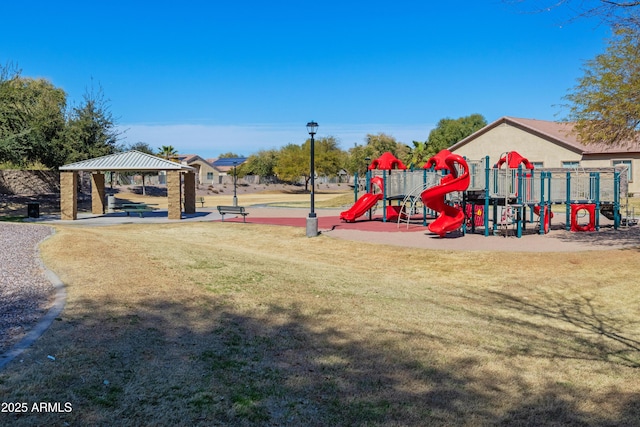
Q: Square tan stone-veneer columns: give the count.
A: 4